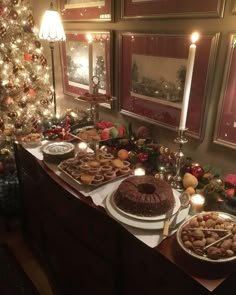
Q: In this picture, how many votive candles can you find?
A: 3